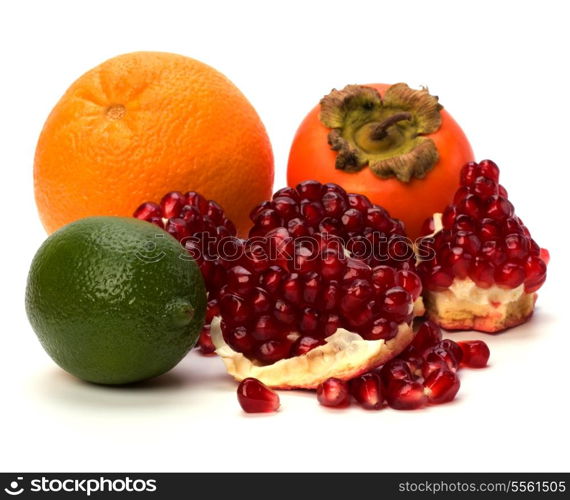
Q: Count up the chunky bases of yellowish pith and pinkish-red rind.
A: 2